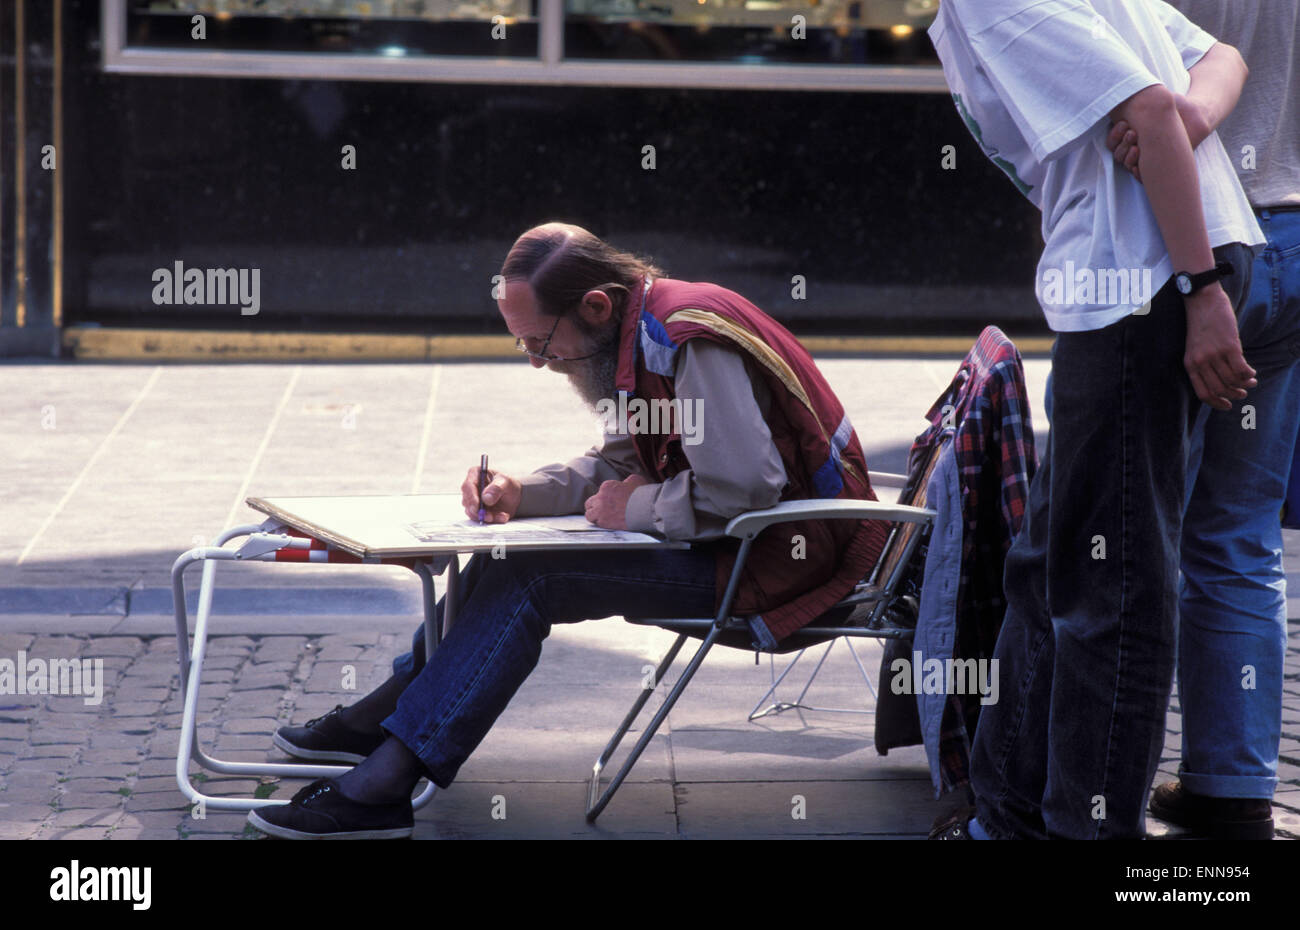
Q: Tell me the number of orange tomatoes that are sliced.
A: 0